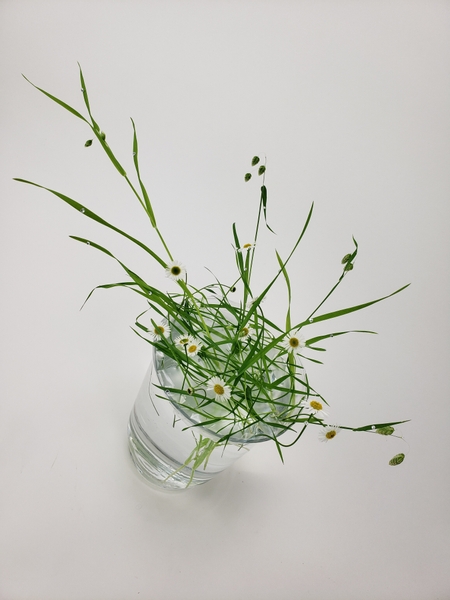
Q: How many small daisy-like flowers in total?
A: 10